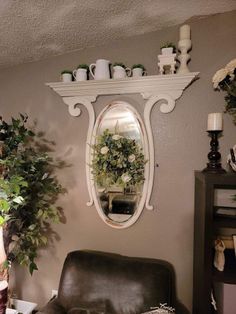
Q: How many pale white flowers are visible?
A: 6